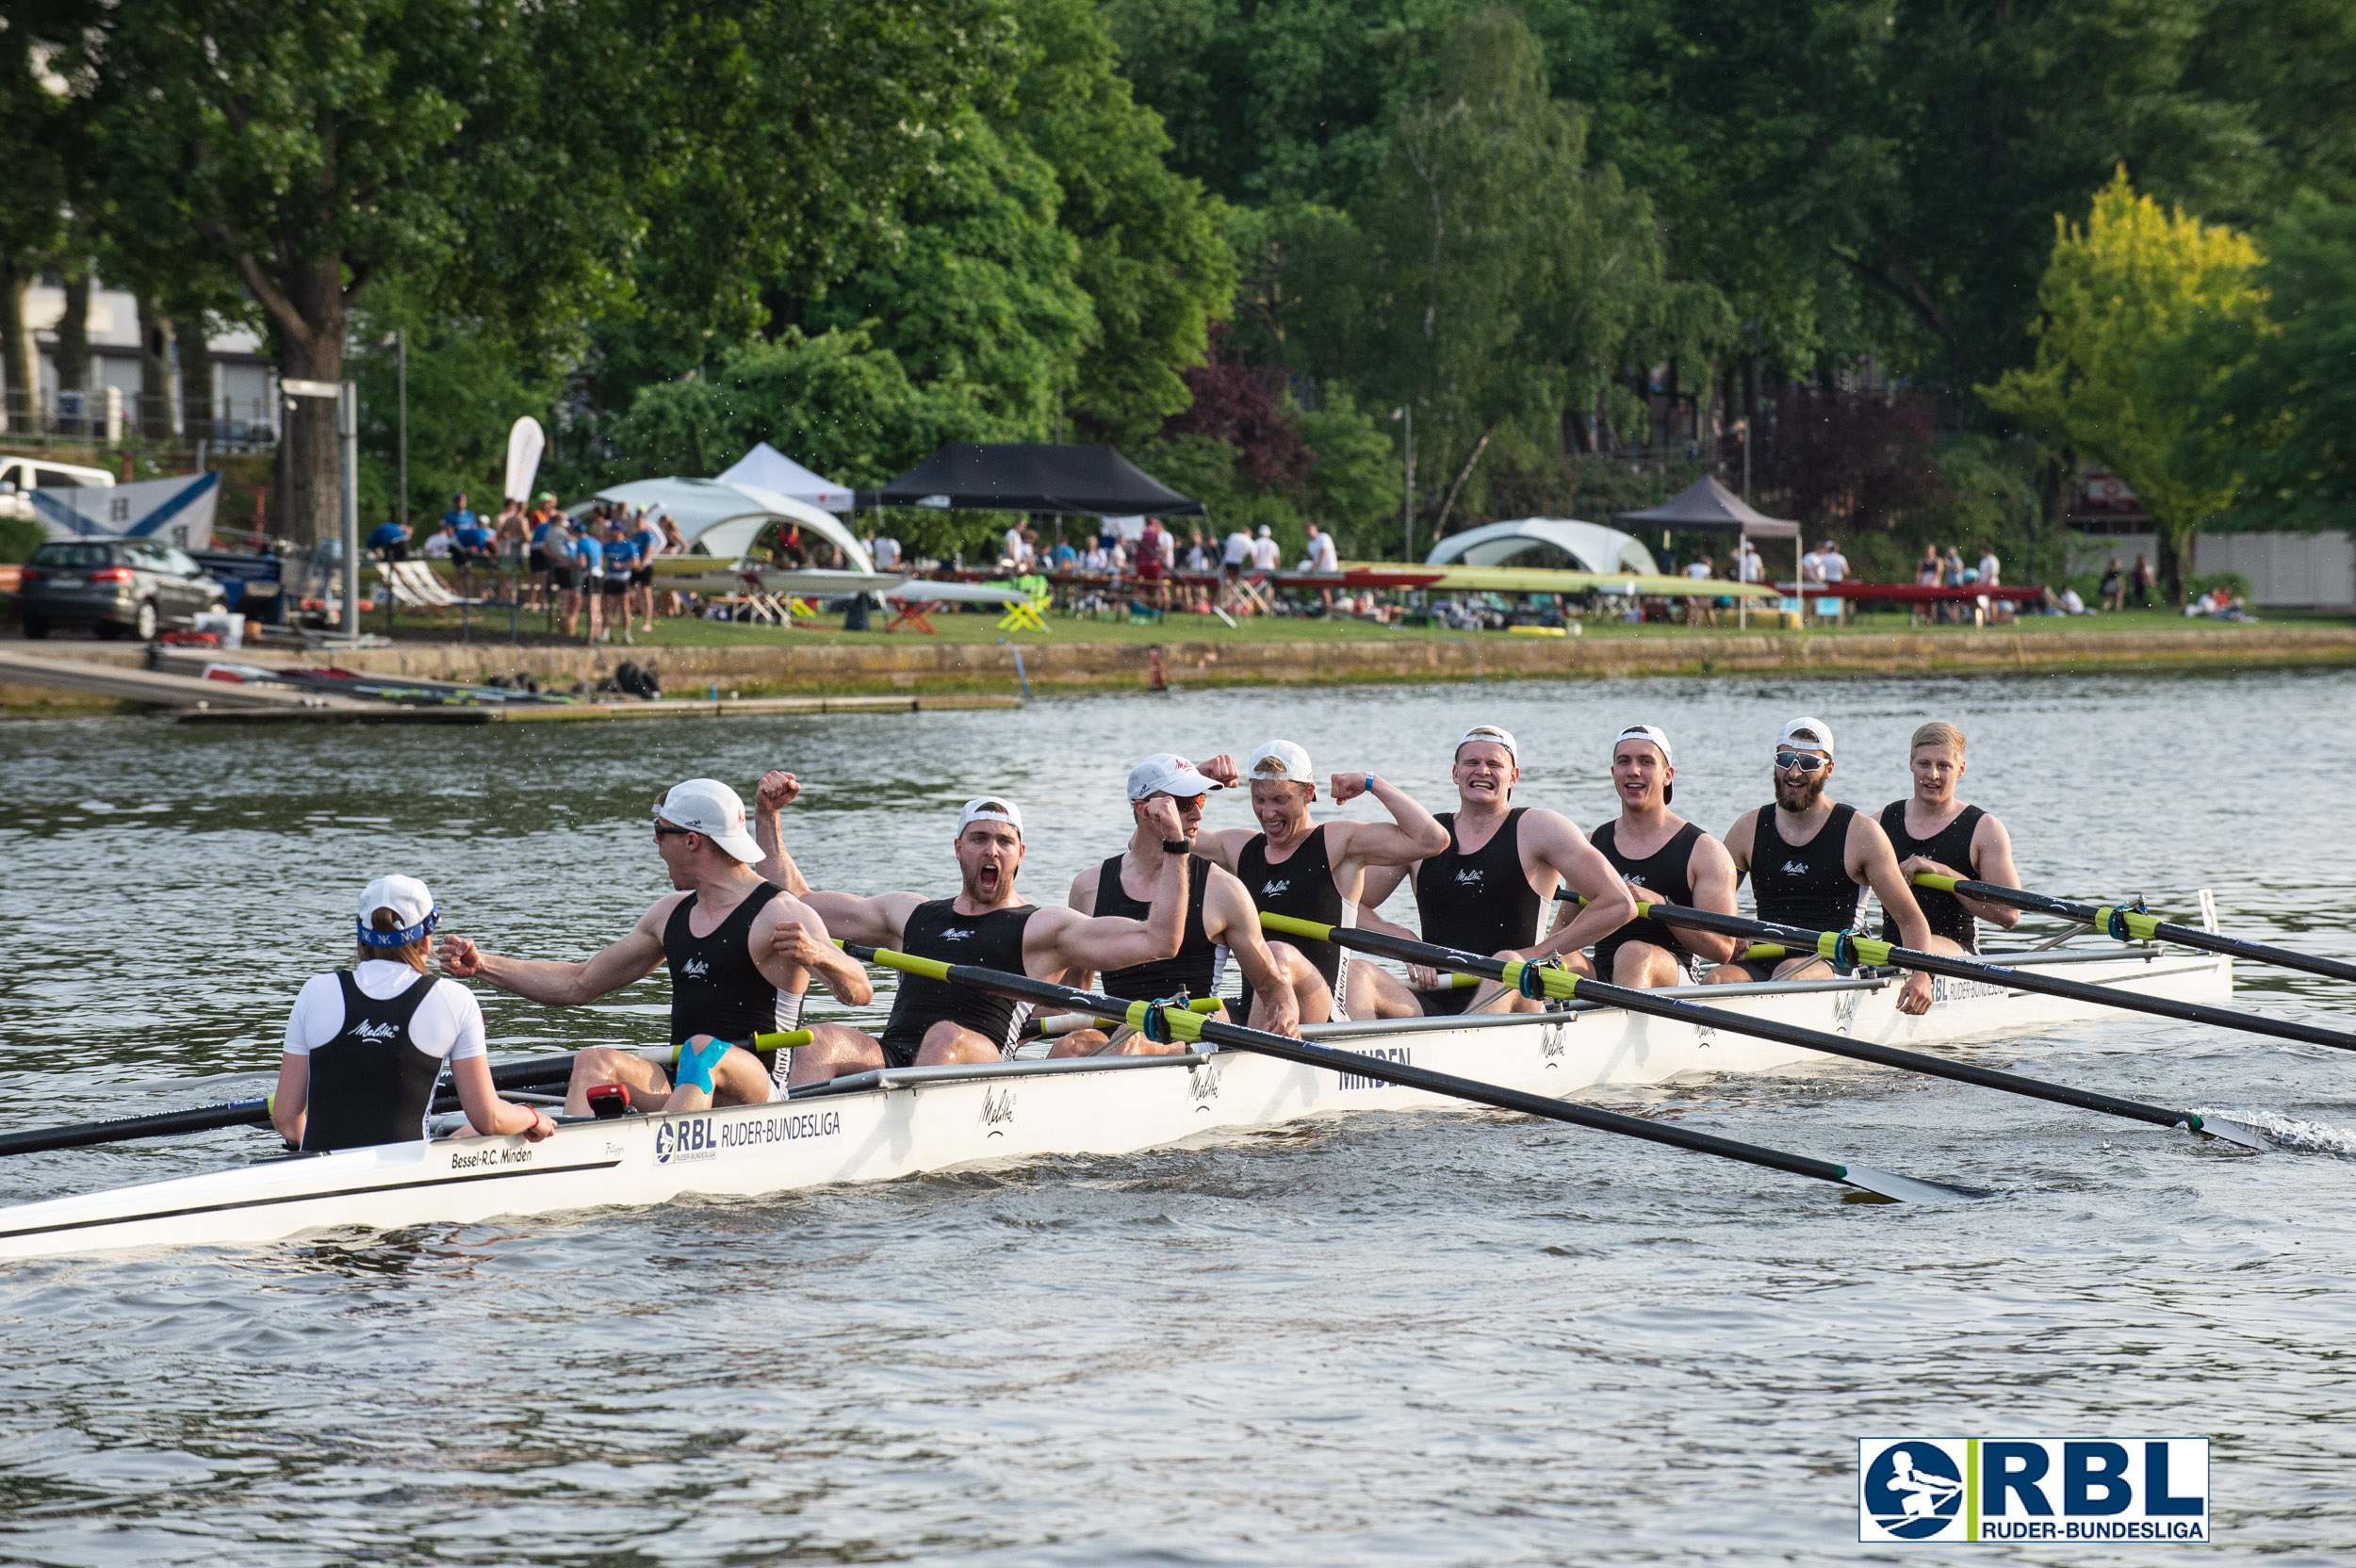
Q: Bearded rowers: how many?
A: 2